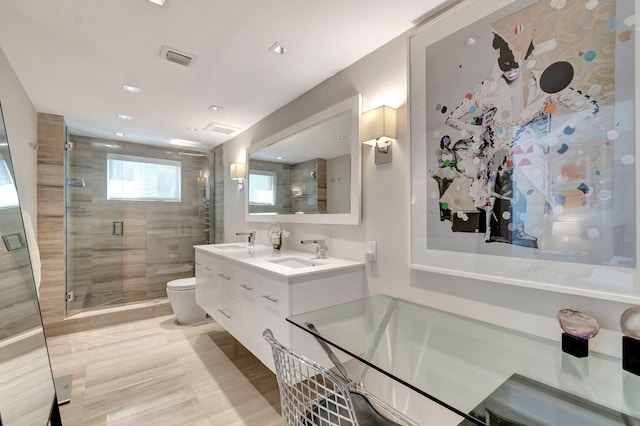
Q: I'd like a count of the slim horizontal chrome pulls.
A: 6